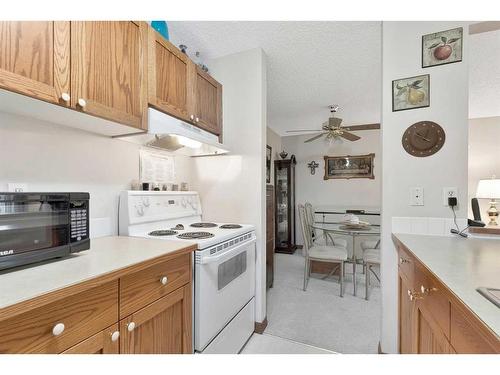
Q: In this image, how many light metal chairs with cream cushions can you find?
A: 4